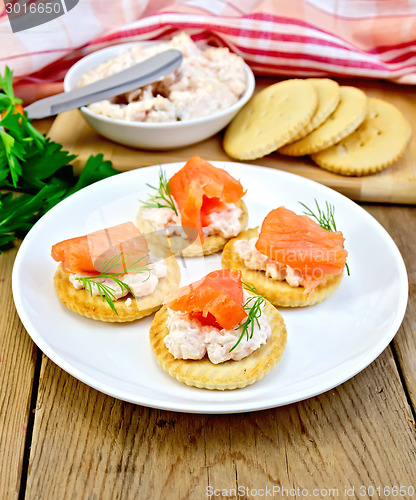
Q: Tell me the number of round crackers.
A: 8